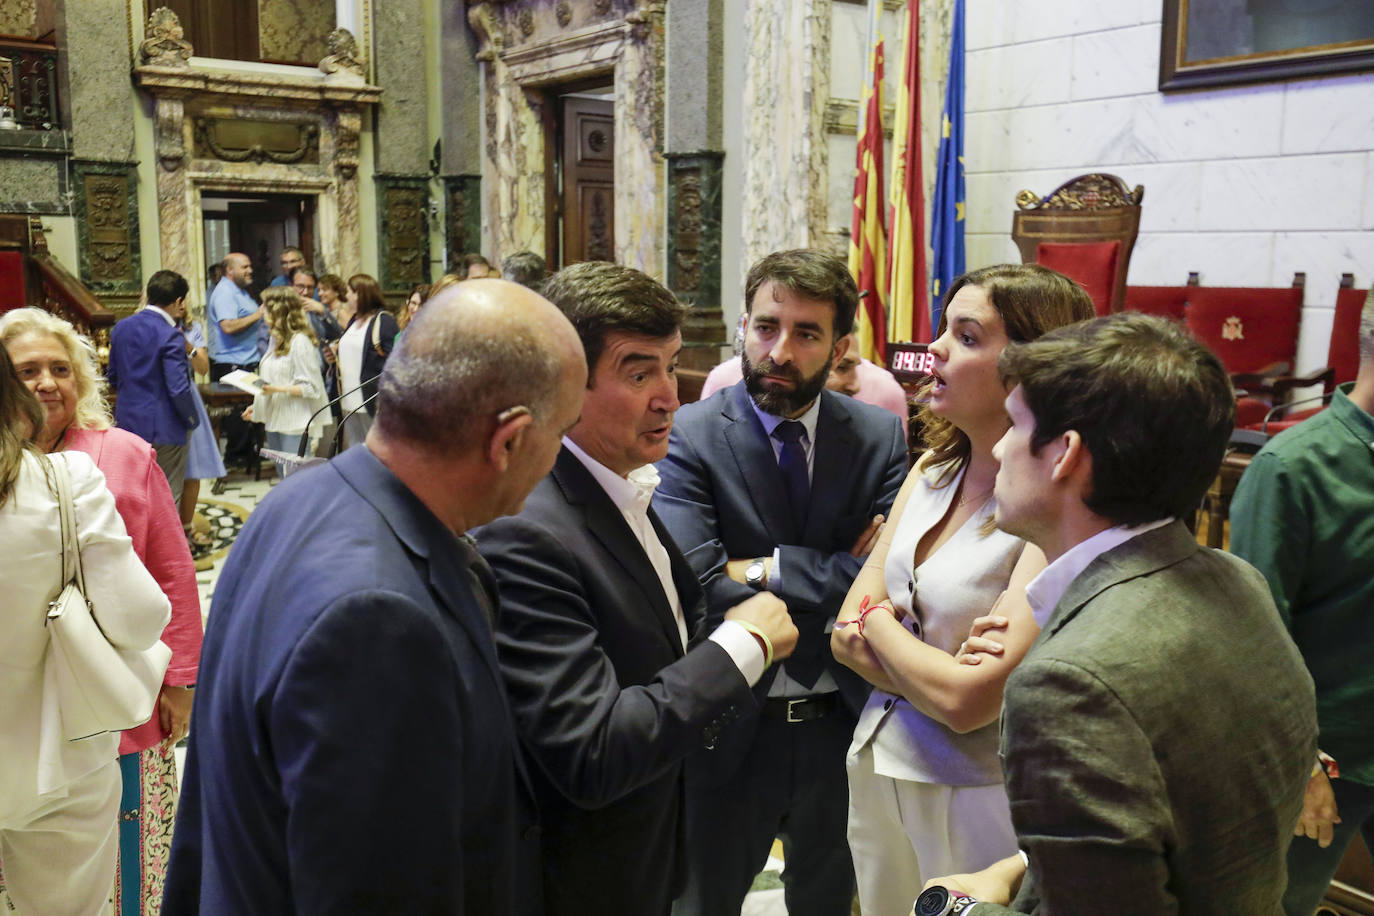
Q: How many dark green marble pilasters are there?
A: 4